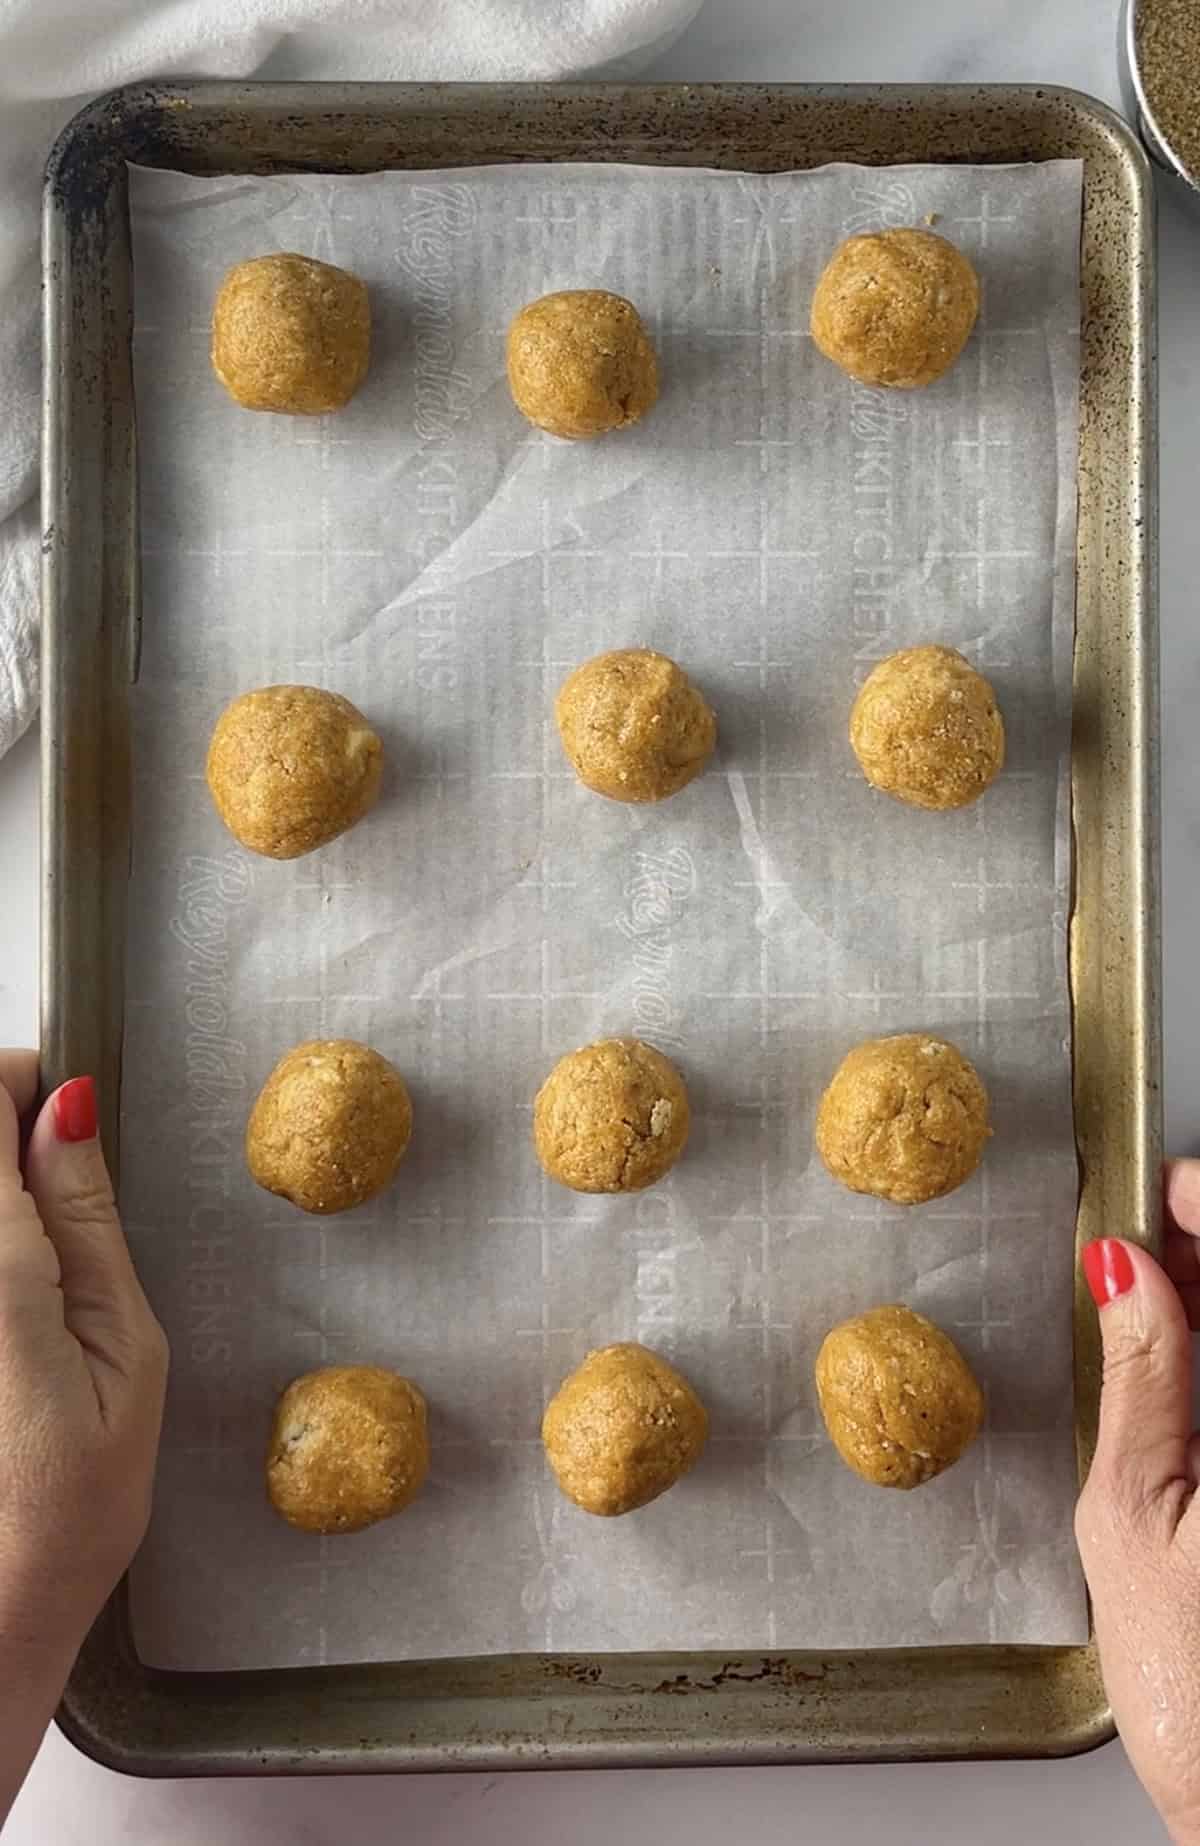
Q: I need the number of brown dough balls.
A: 12